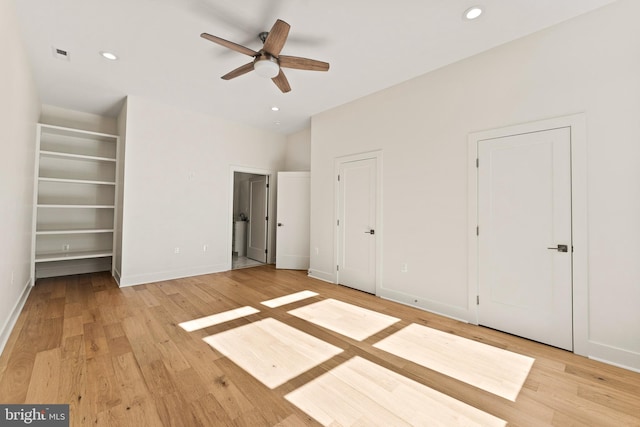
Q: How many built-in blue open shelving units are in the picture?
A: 0